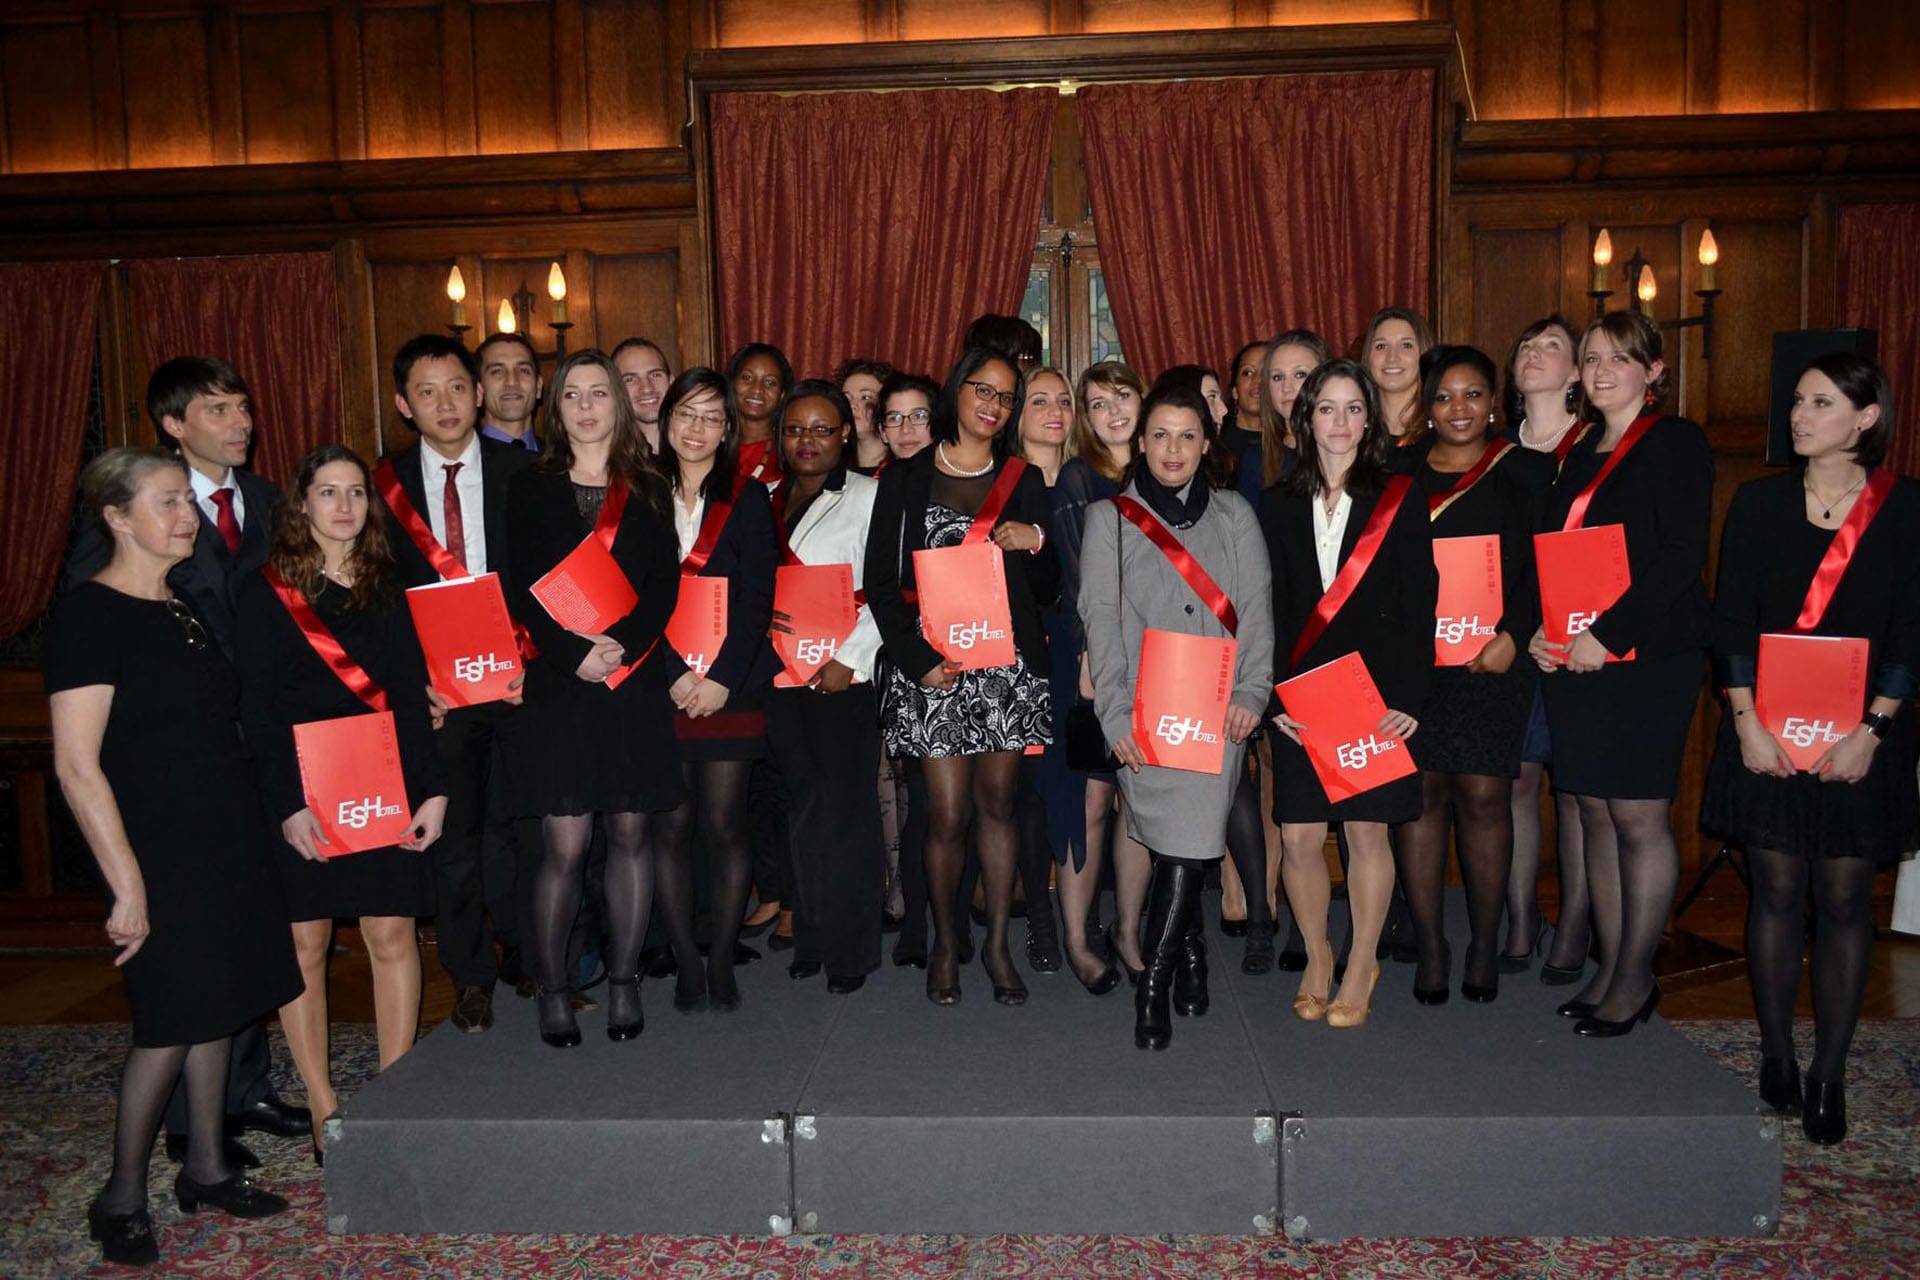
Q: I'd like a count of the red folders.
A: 11